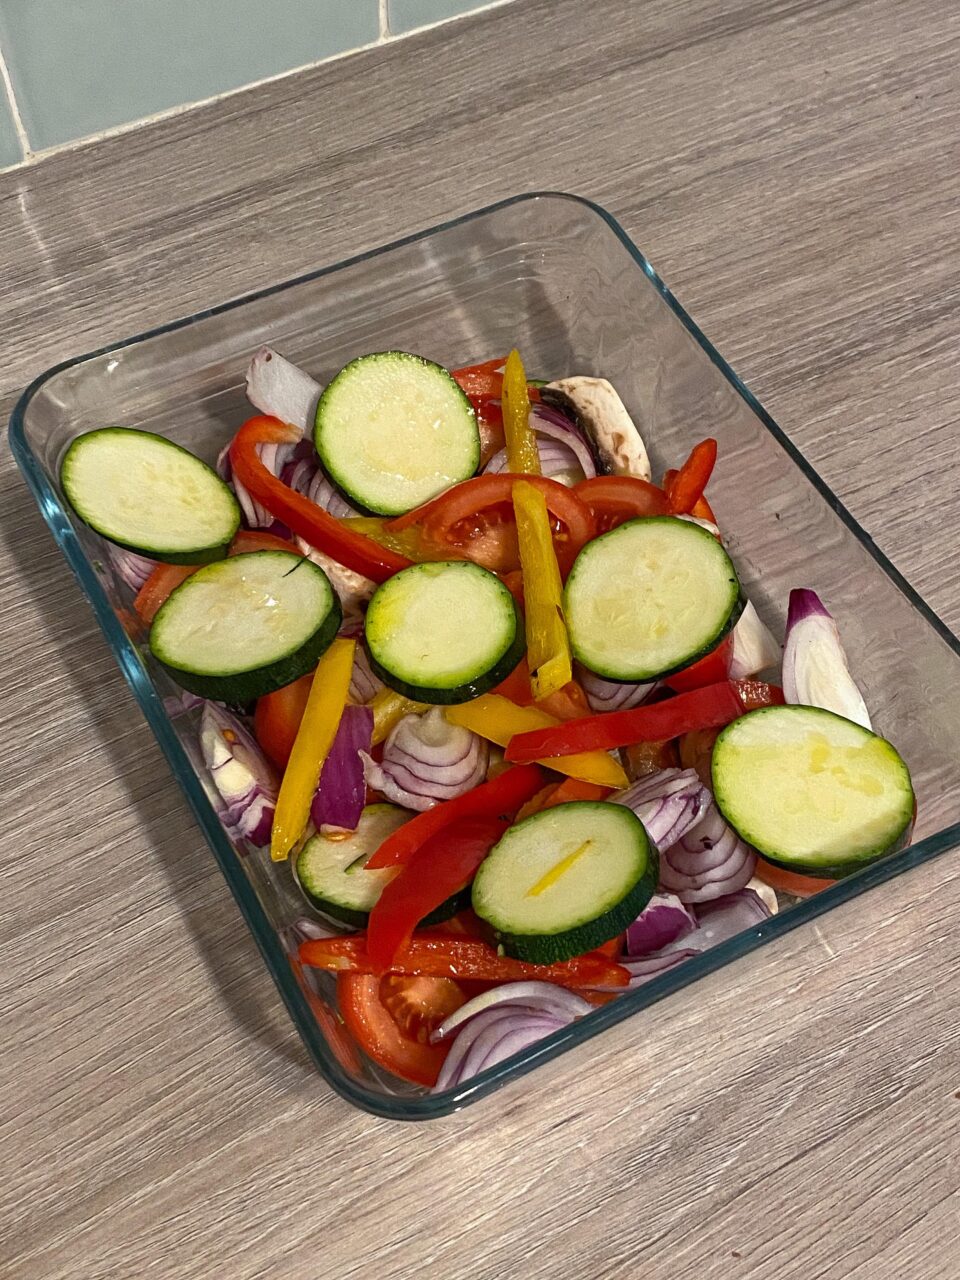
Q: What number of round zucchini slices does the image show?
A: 8